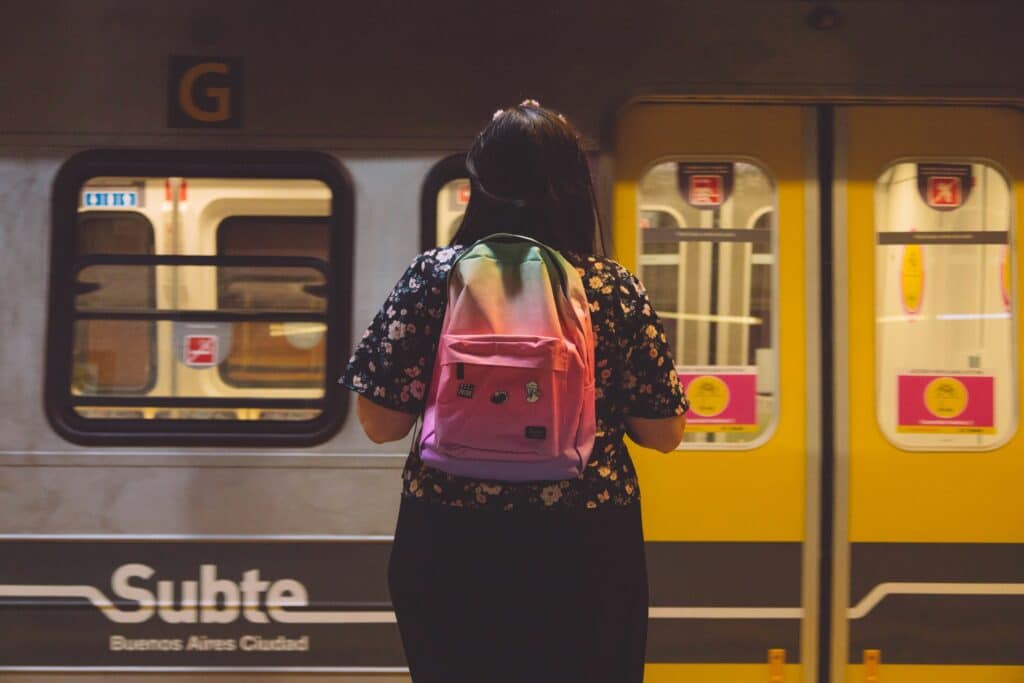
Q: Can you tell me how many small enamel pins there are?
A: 3